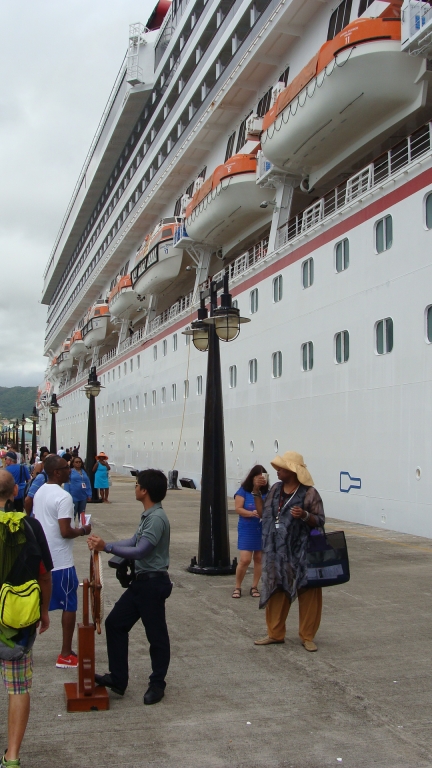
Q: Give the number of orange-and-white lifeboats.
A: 8